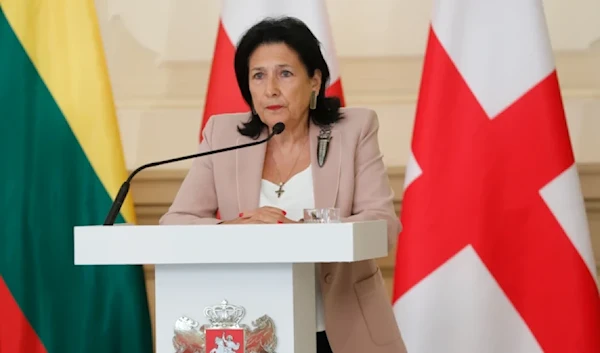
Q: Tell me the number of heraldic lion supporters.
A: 2